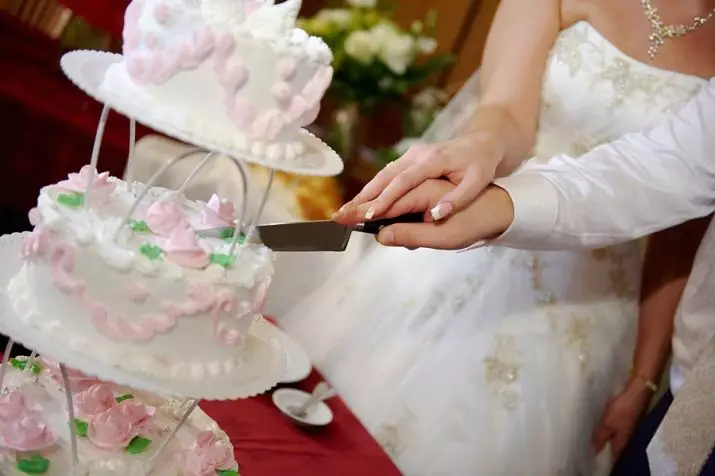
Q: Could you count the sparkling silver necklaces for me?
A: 1